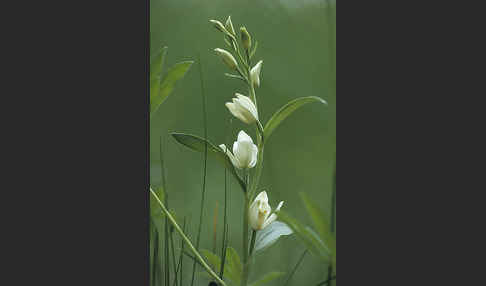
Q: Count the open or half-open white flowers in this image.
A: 3